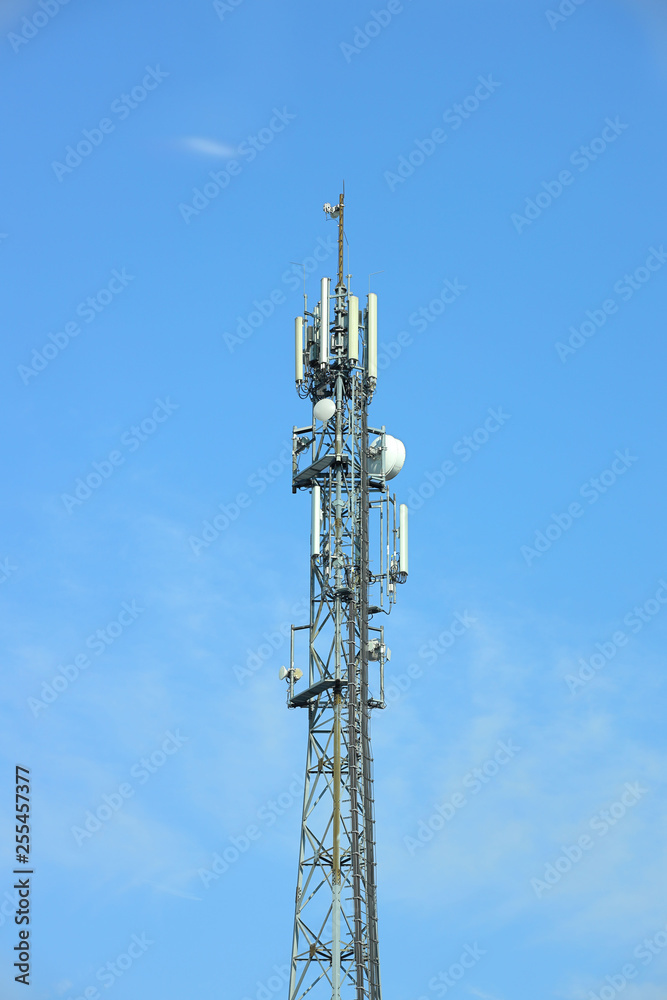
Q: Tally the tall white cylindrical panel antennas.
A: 6